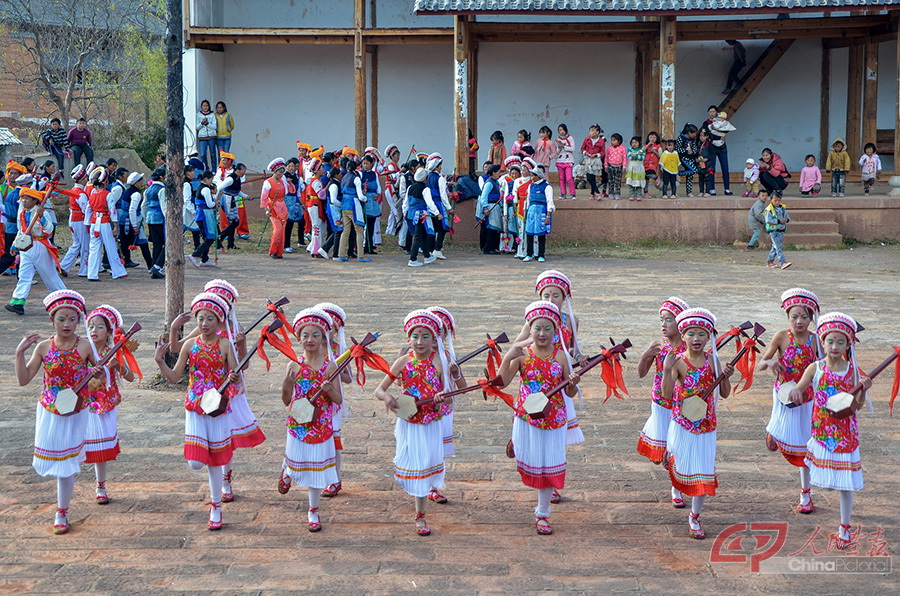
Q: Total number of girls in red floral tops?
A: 14